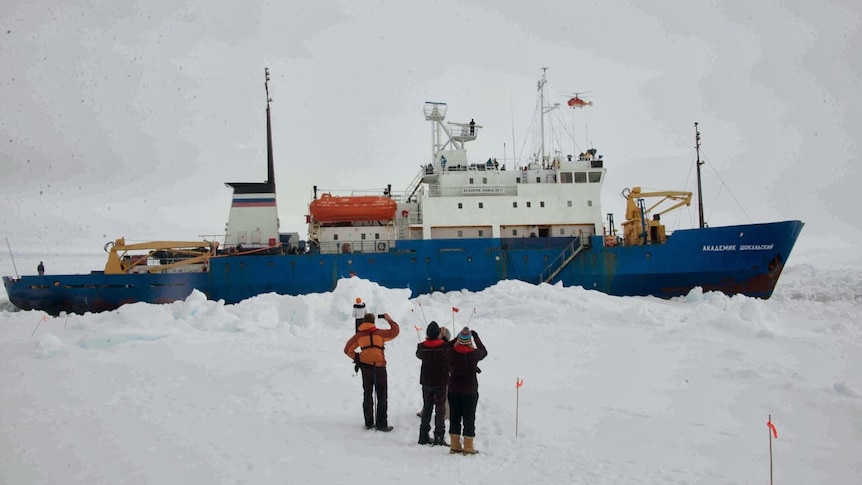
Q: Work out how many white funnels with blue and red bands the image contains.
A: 1